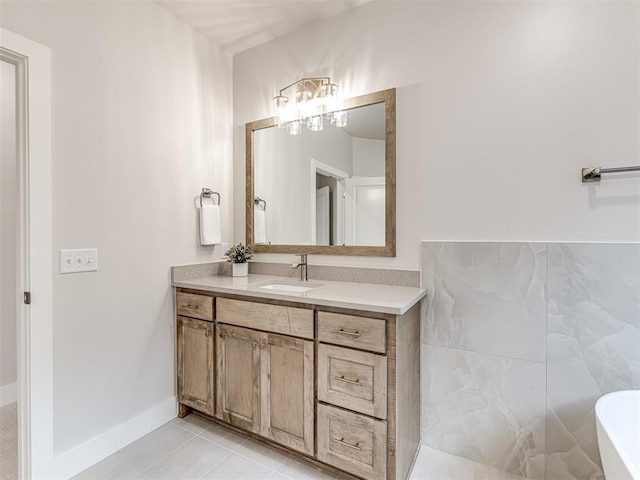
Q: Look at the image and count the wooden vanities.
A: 1